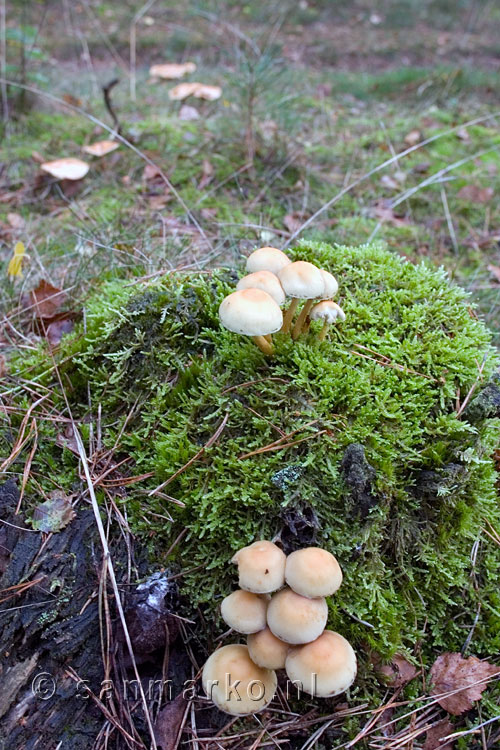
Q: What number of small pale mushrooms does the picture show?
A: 13